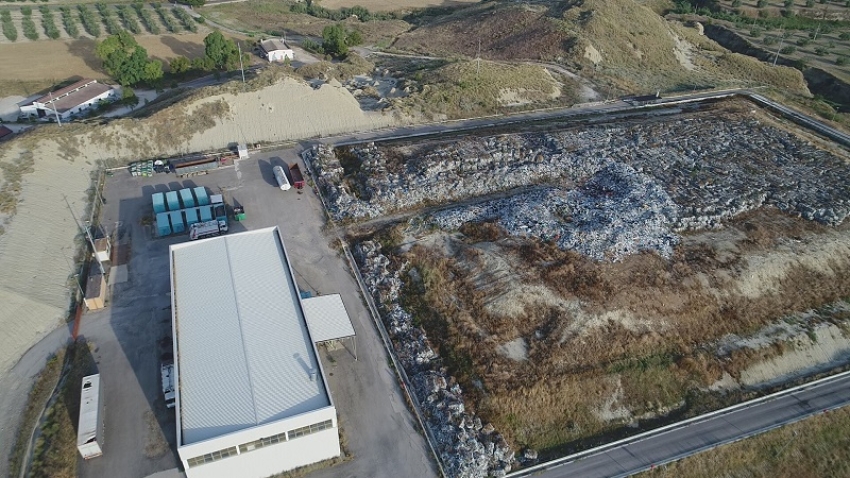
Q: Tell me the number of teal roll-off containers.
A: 9